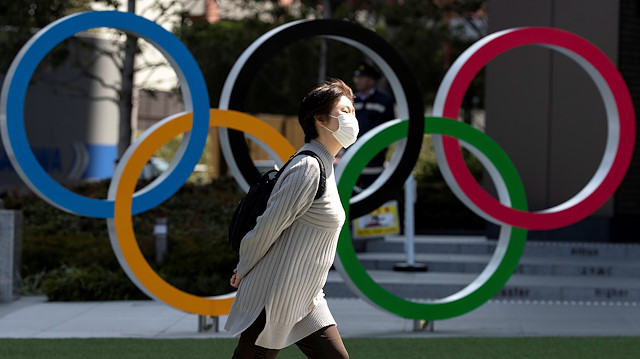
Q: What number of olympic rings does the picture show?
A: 5